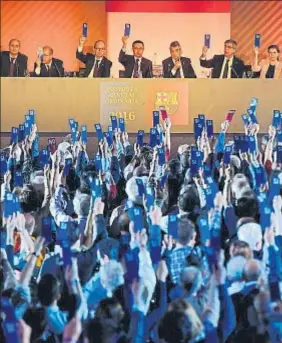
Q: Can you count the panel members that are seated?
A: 7